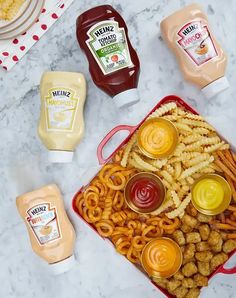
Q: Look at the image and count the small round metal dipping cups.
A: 4